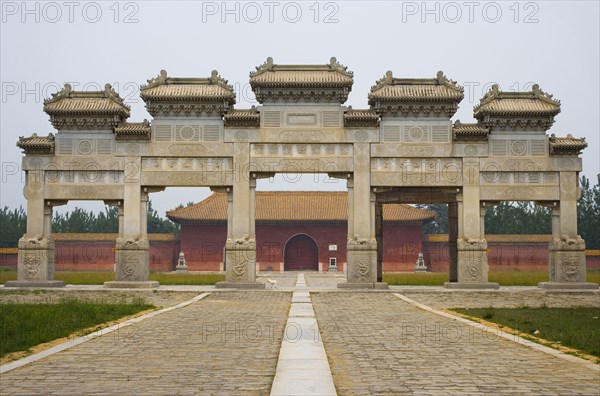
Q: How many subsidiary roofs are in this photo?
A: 6